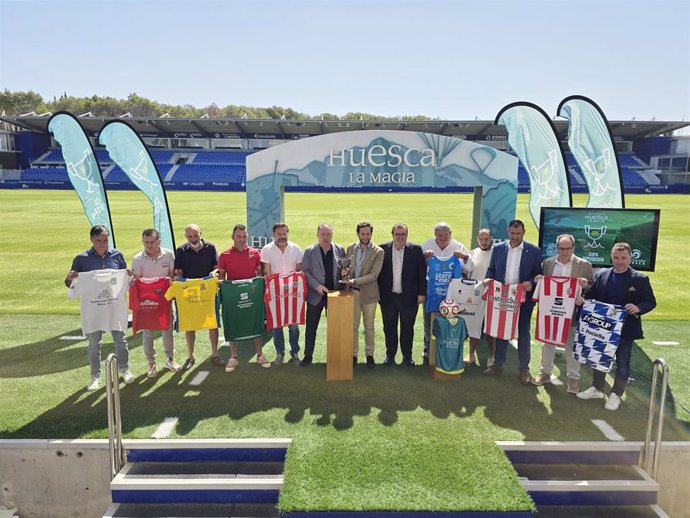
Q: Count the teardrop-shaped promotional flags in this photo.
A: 4